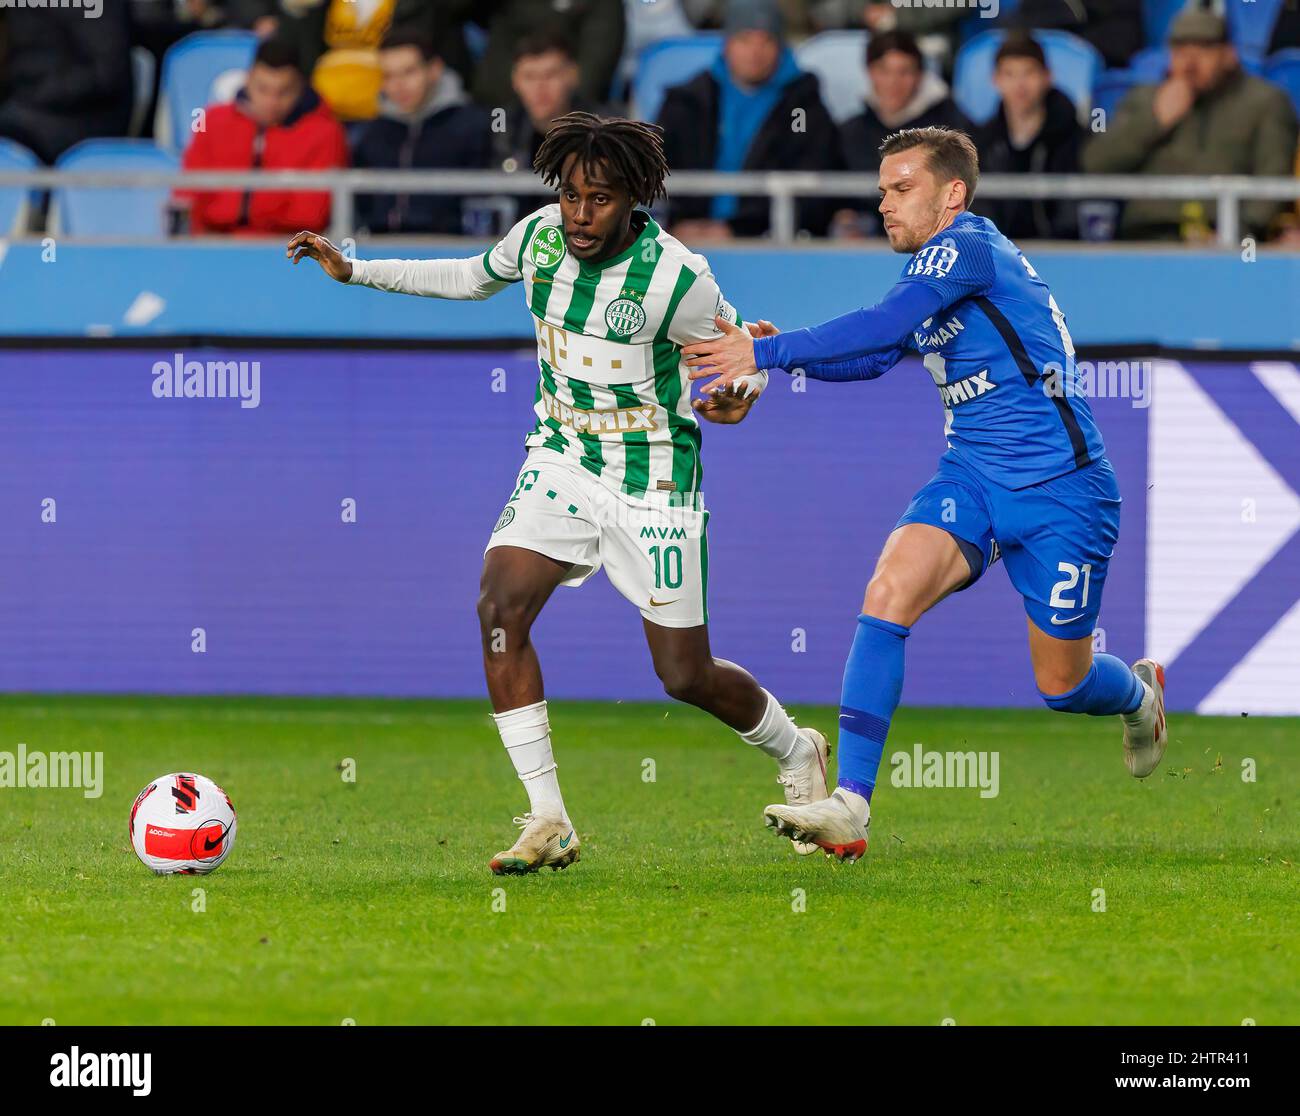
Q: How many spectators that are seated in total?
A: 7